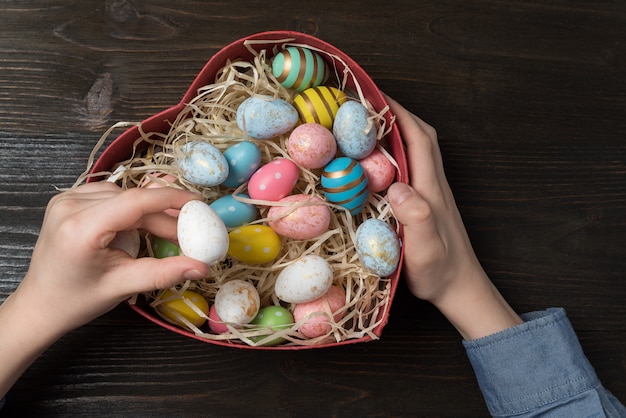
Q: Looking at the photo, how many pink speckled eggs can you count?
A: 4